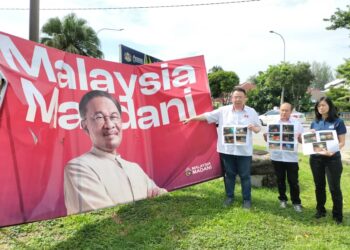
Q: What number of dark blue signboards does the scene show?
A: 1